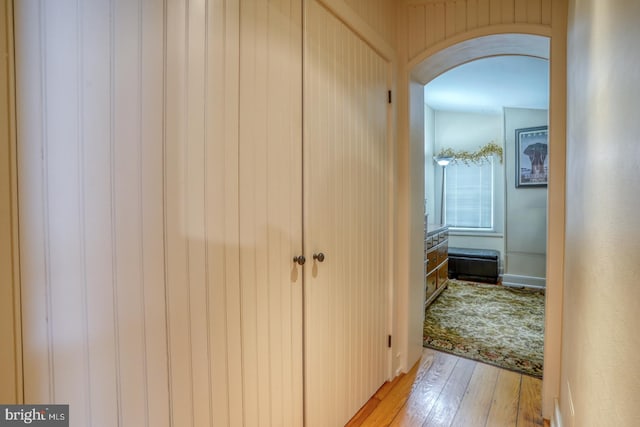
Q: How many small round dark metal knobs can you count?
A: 2